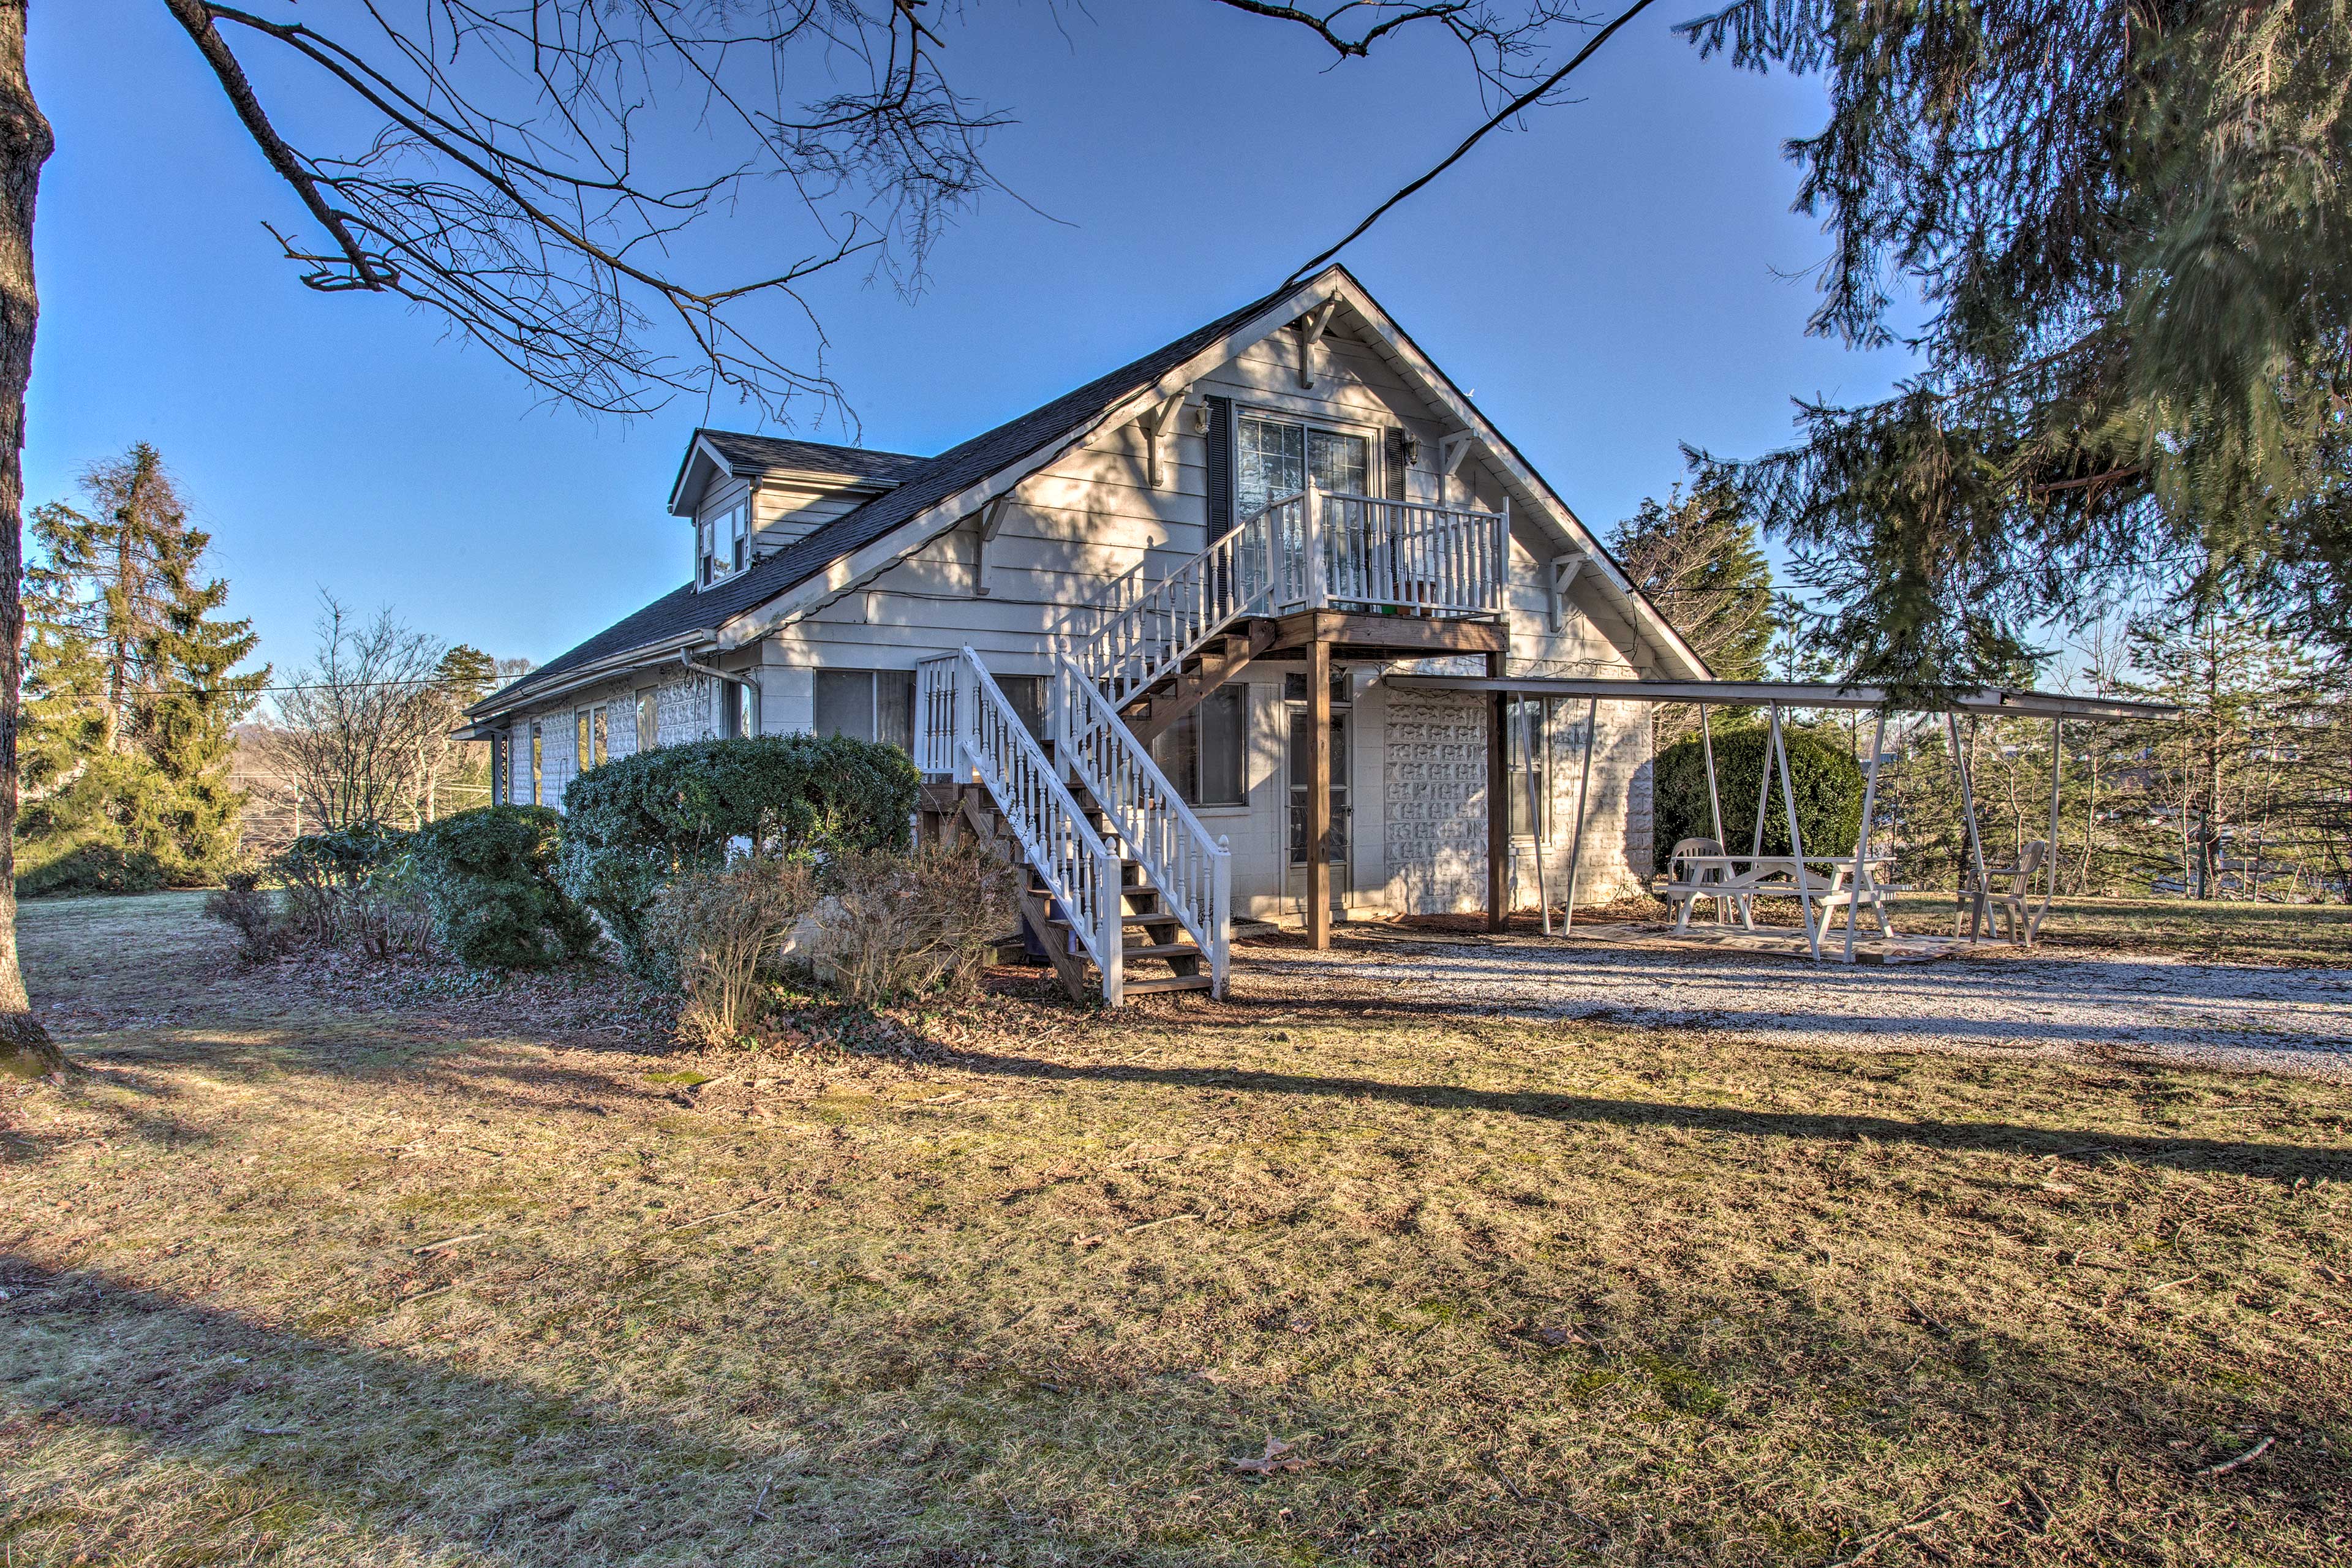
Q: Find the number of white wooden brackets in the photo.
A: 5